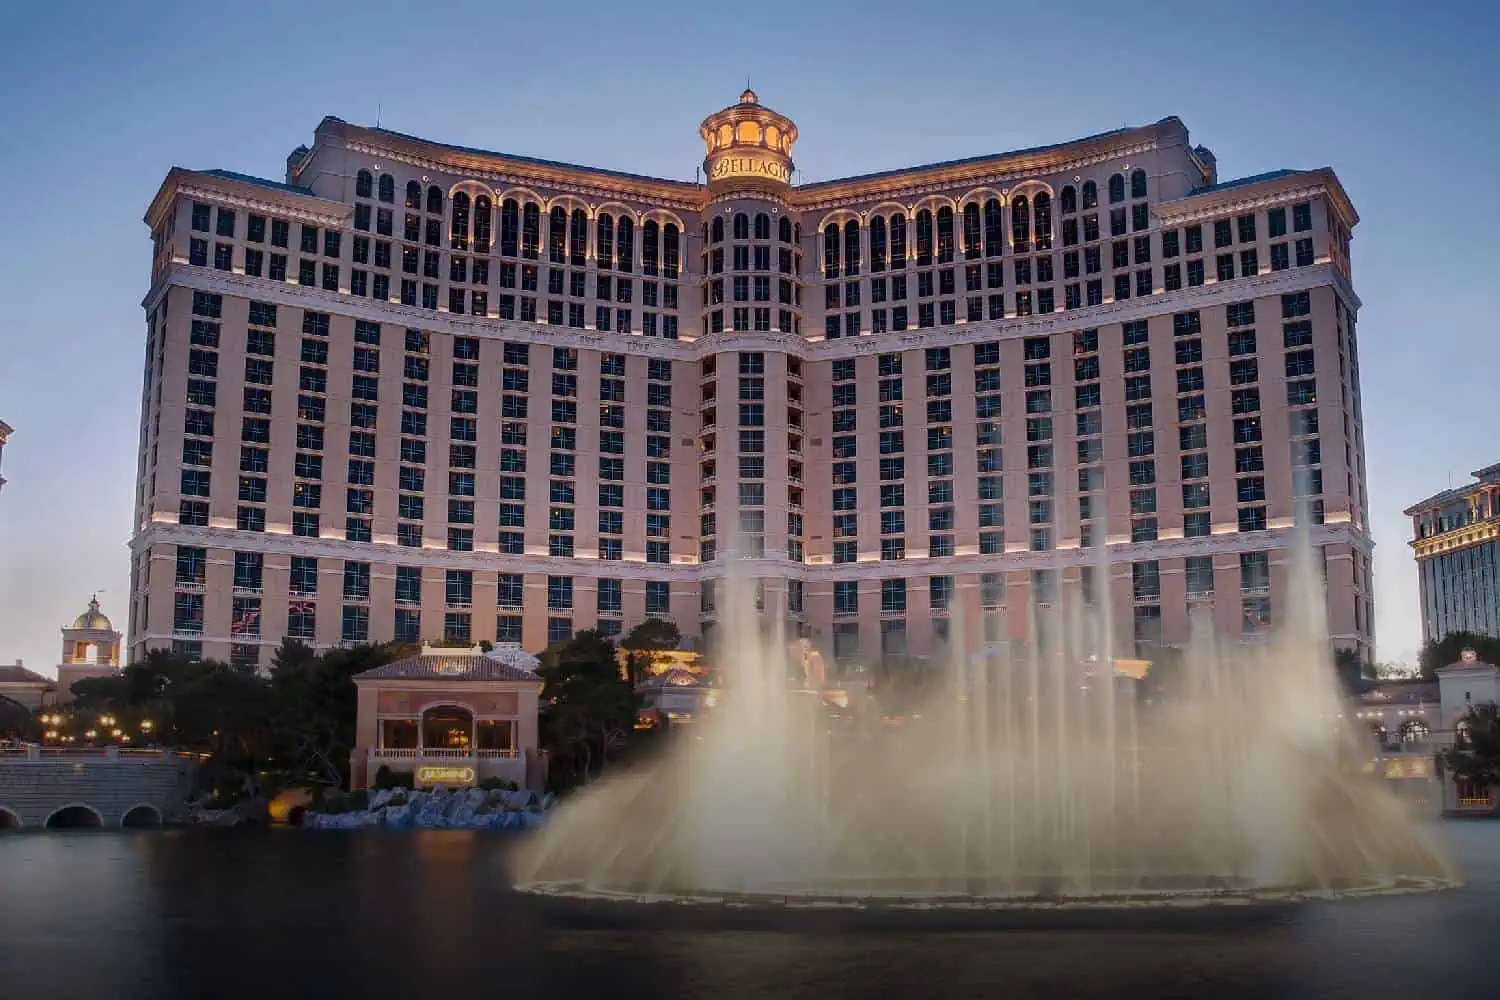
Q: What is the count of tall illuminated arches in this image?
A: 10